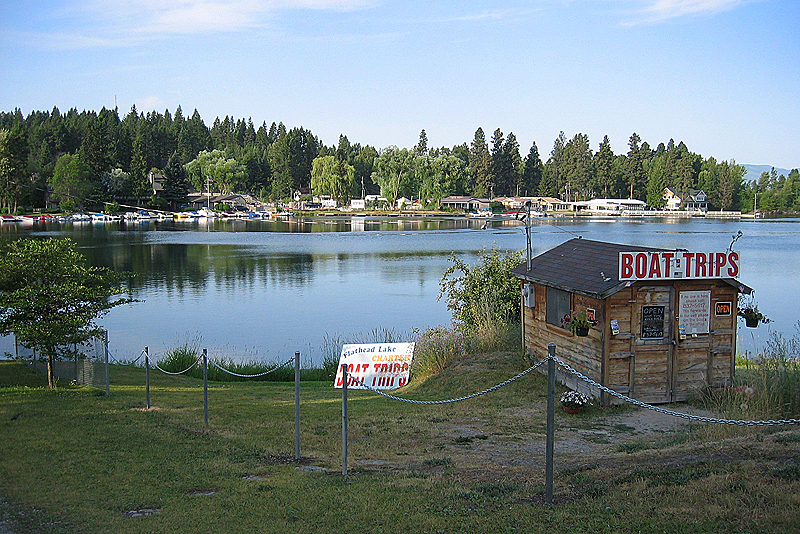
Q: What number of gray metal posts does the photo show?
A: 6